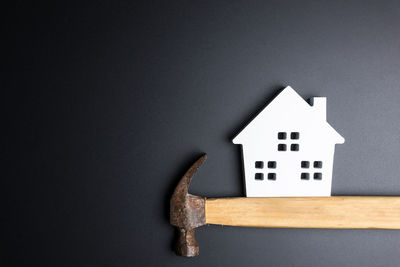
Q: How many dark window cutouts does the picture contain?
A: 12